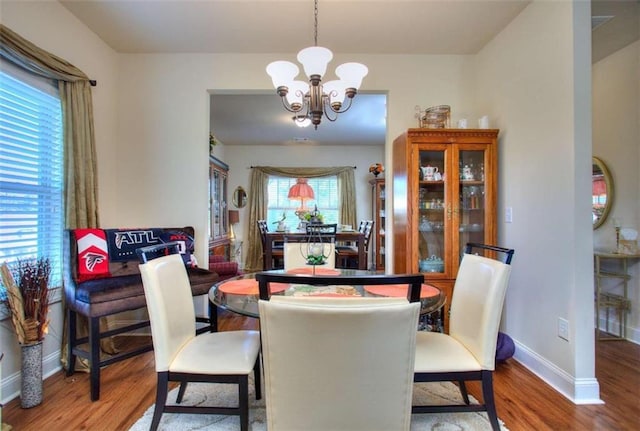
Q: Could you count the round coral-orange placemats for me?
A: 4